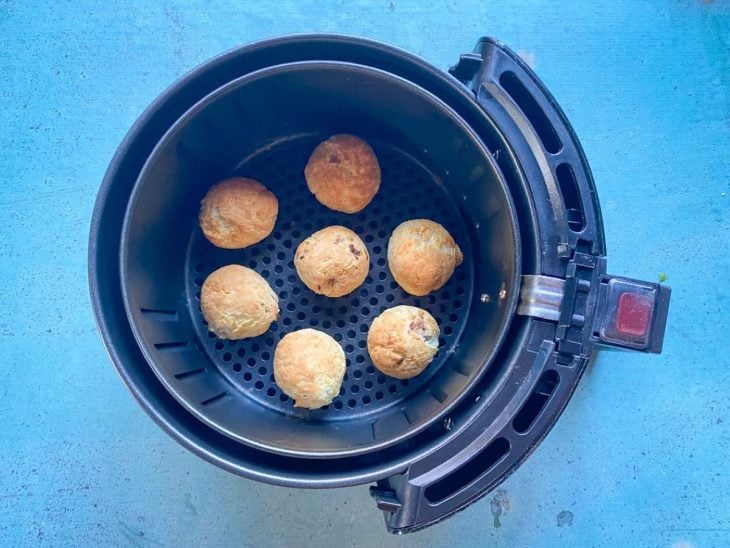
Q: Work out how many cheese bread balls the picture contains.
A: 7